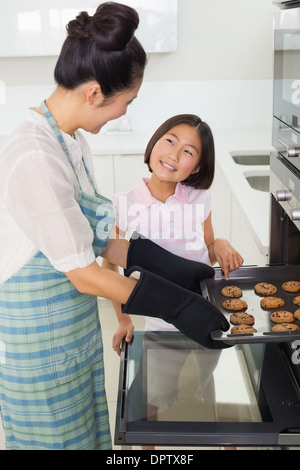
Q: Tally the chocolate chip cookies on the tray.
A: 11